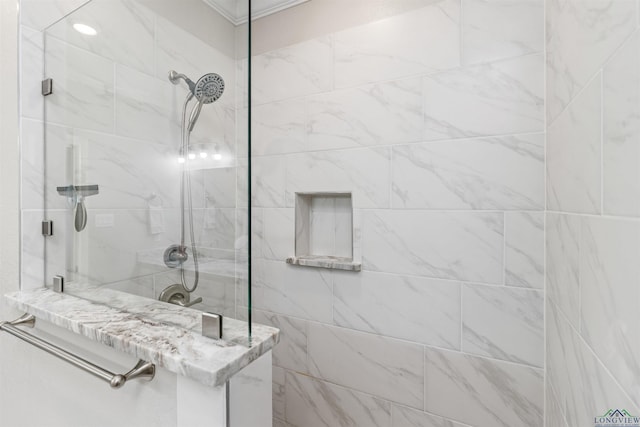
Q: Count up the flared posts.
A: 2